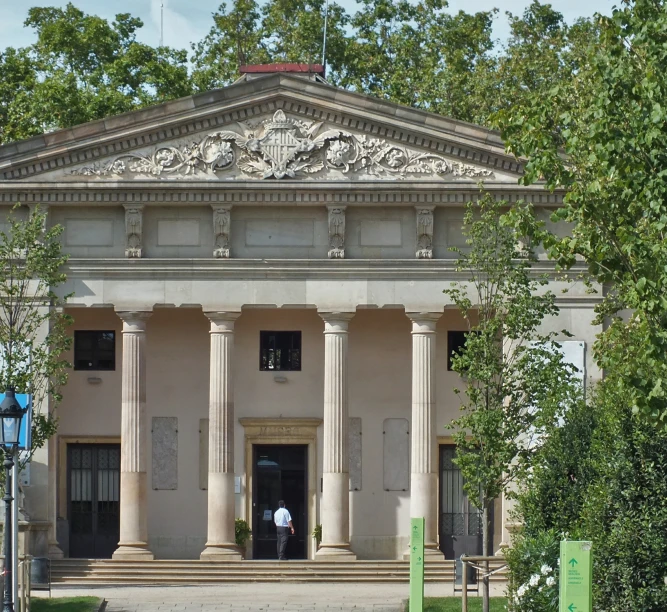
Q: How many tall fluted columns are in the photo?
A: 4